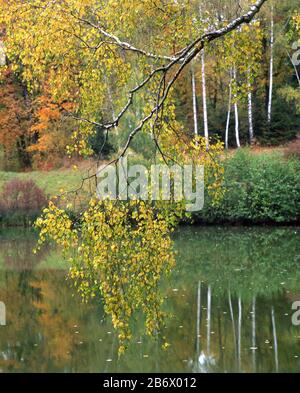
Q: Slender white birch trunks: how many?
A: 6